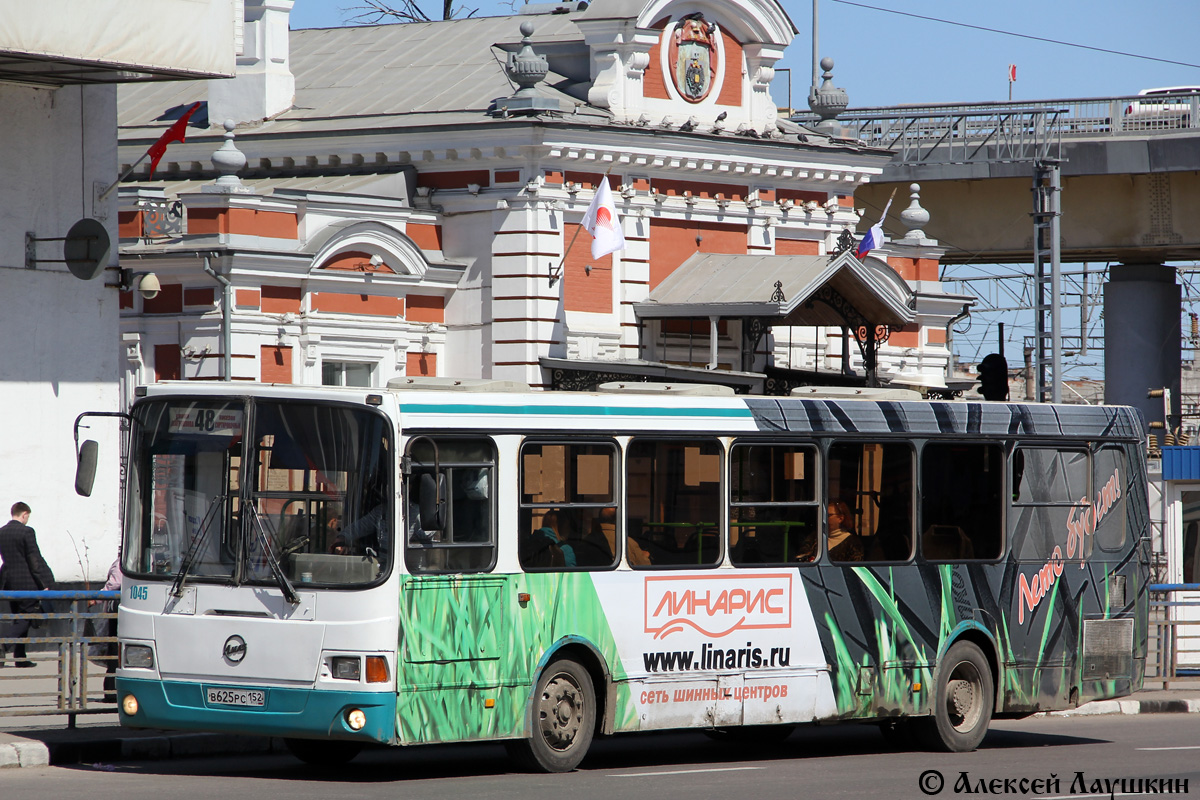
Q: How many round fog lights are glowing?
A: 2